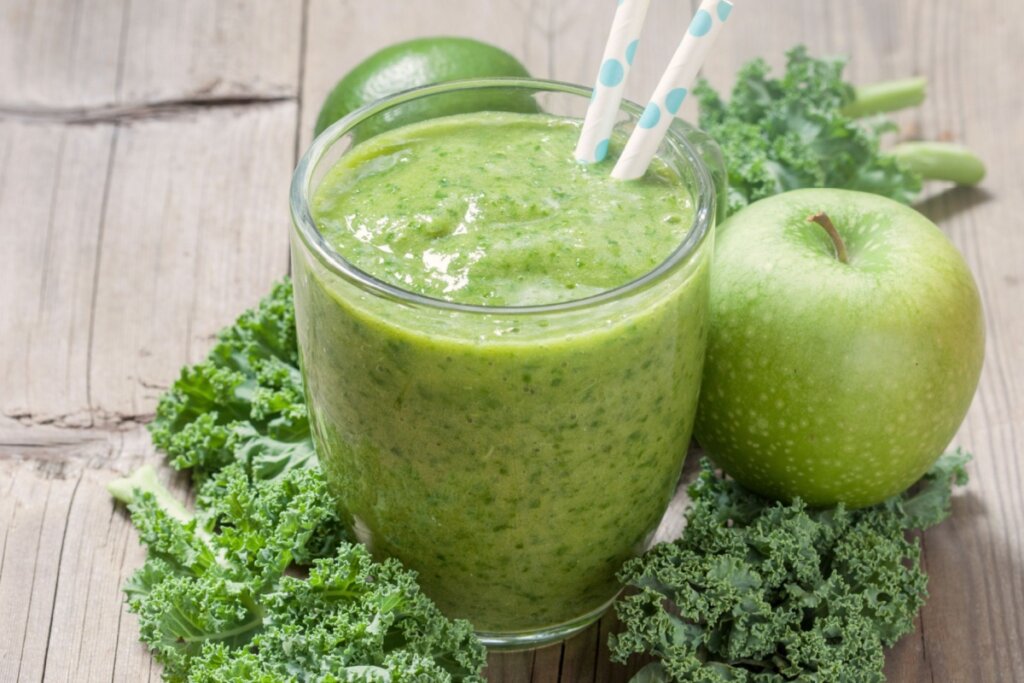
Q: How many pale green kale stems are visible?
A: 3